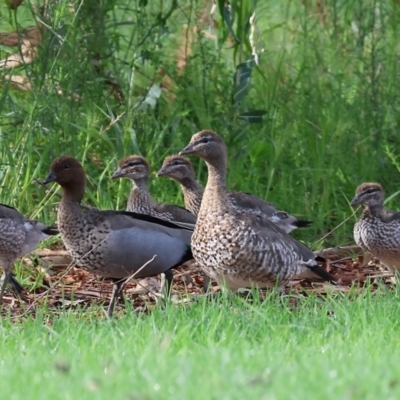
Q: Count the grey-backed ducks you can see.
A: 1